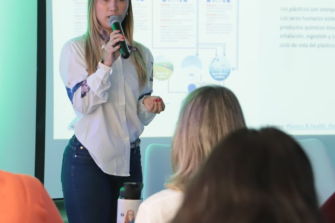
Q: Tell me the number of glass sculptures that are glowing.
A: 0